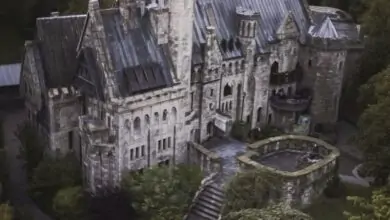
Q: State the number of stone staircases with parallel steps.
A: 1